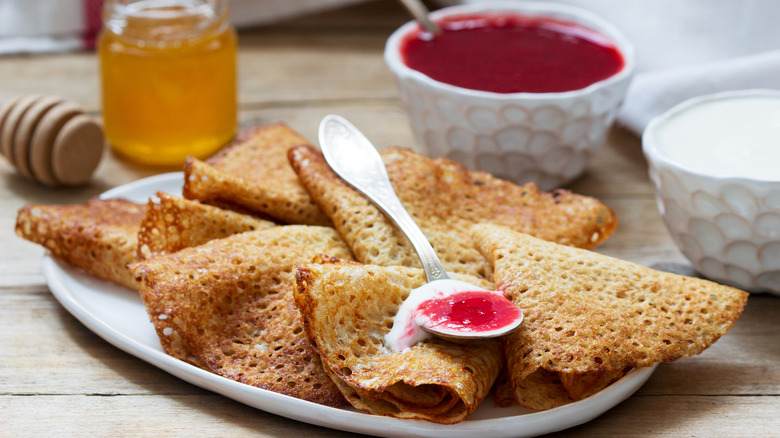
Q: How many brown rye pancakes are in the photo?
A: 7